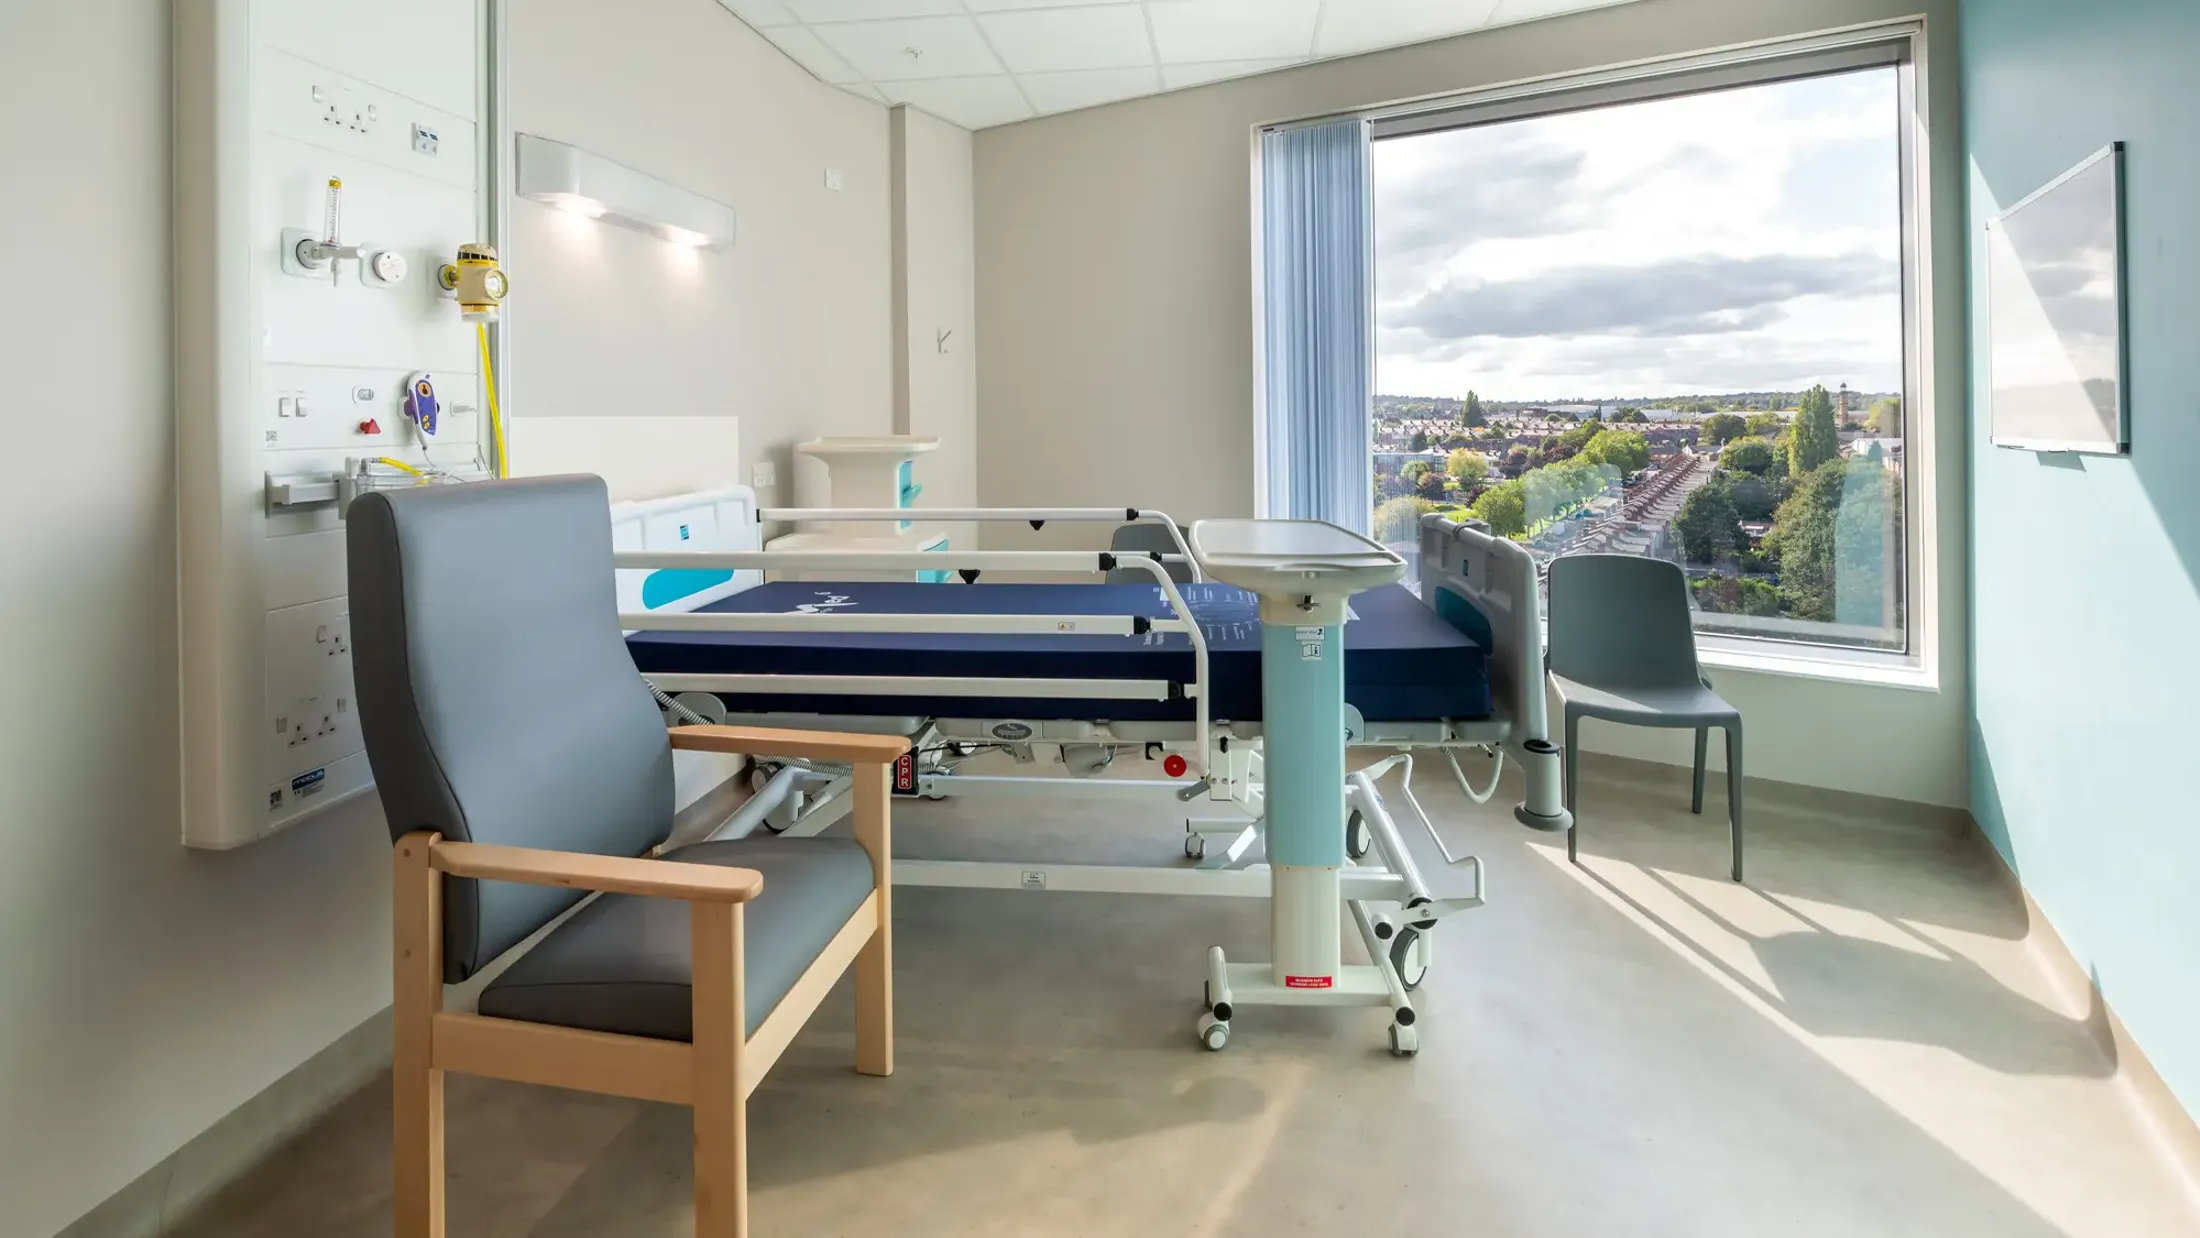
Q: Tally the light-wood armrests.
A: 2